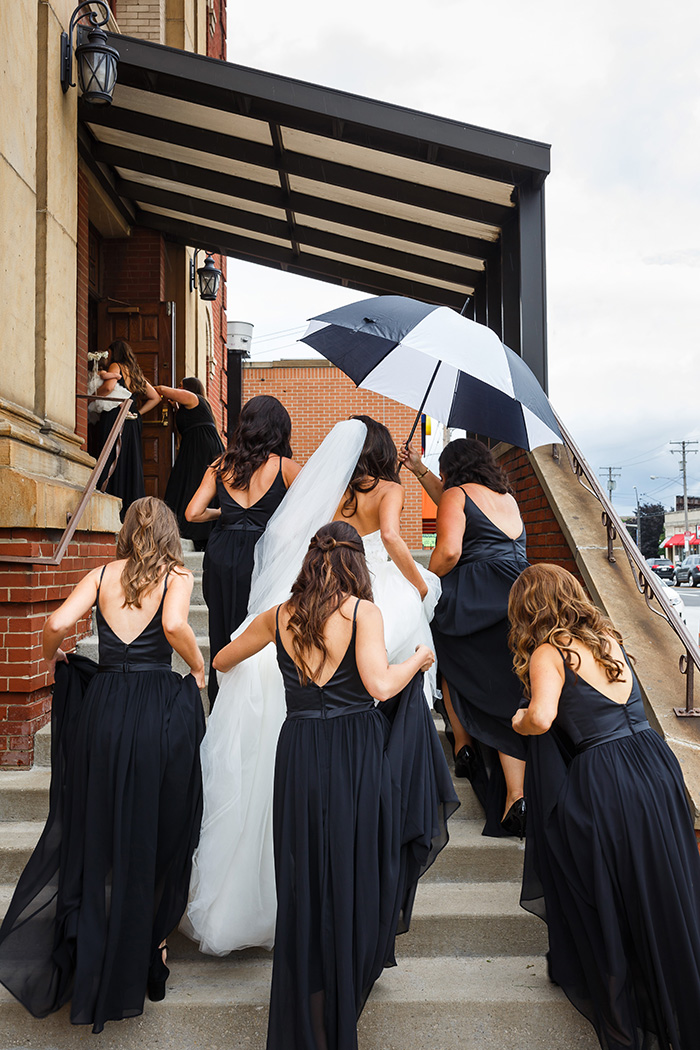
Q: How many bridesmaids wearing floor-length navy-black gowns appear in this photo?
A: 7